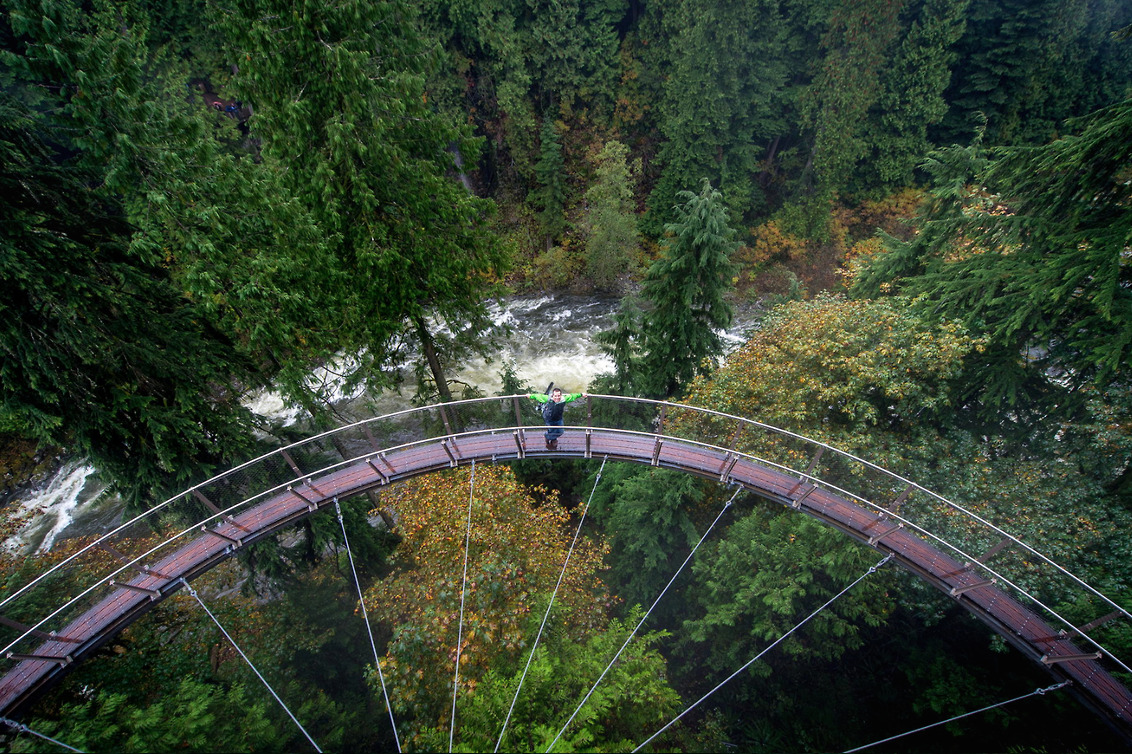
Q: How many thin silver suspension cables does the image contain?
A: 8